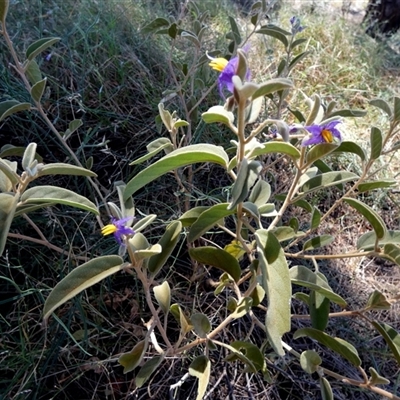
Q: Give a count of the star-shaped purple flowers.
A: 3